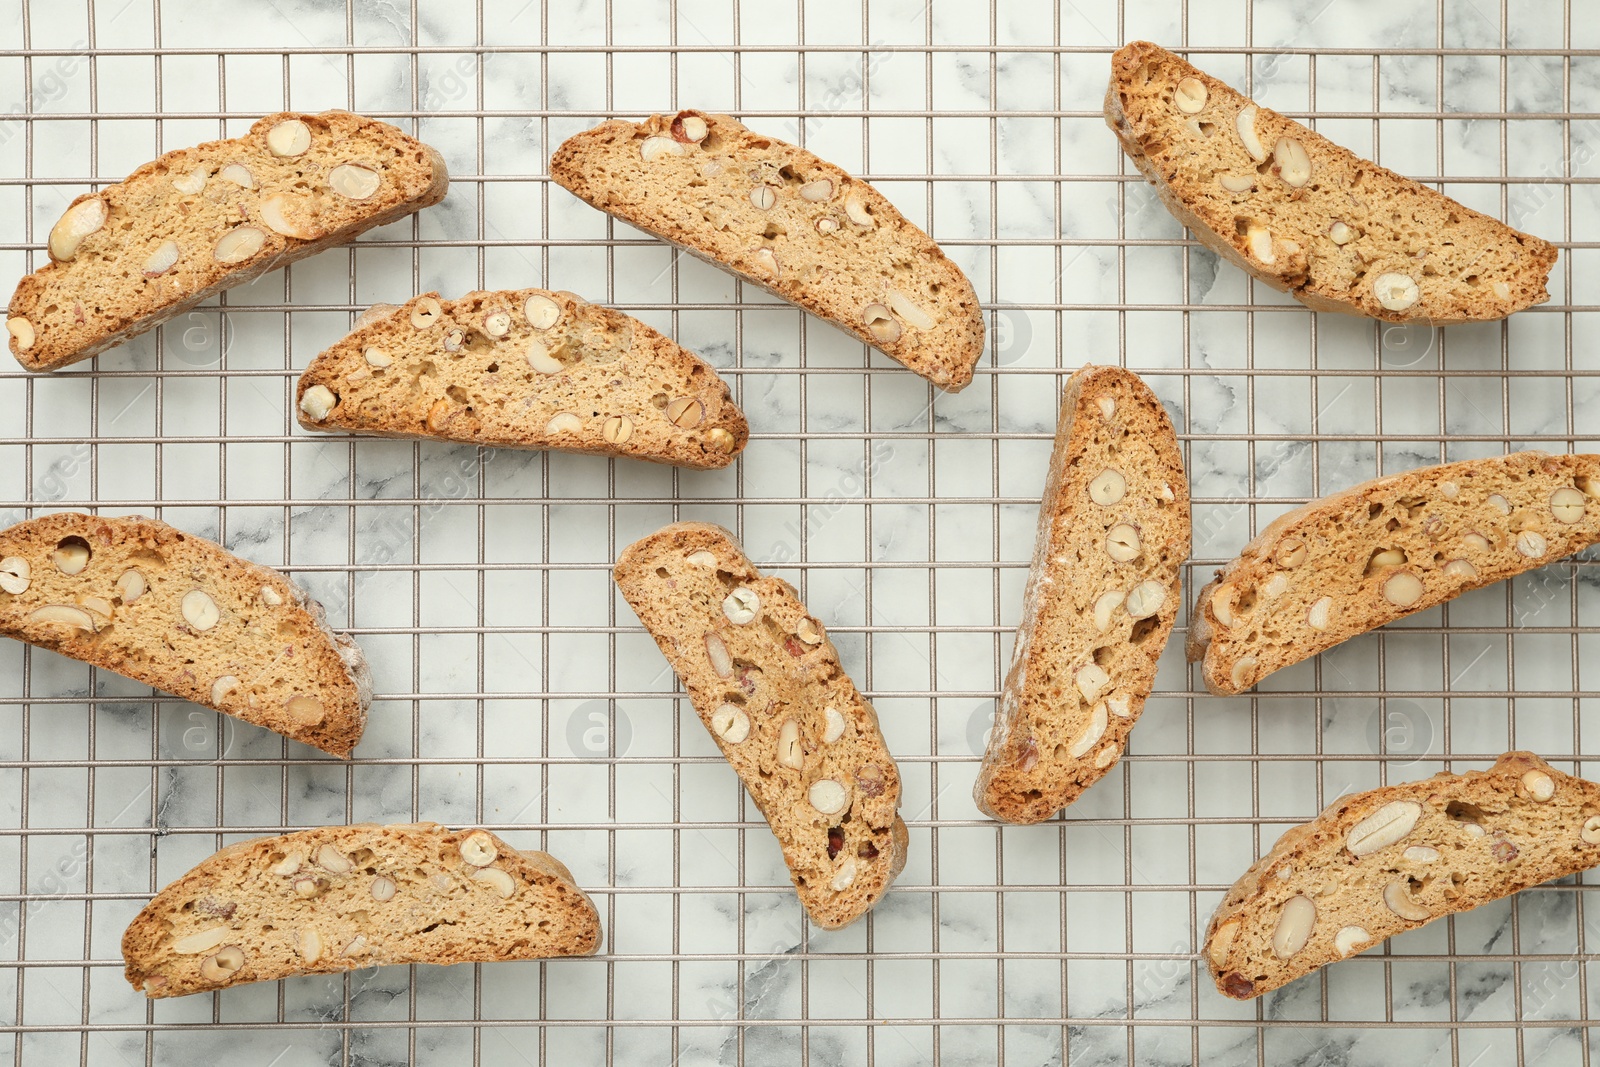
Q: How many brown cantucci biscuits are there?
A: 10